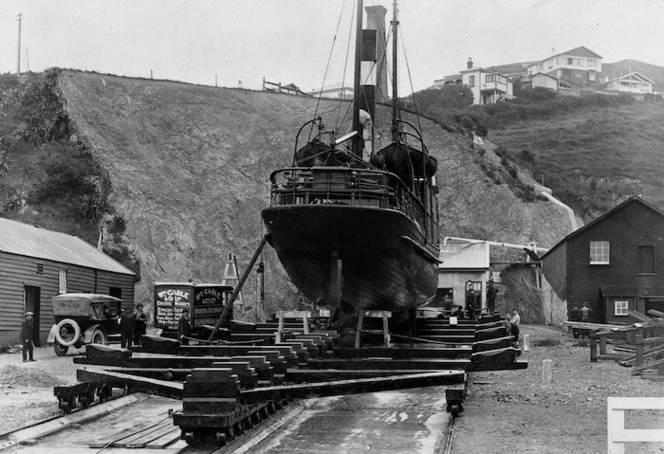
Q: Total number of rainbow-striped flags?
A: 0